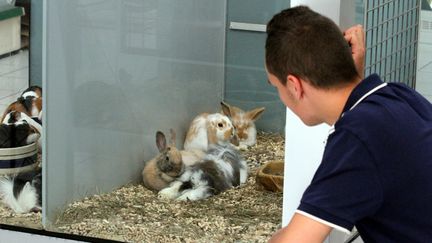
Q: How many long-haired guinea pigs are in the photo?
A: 1